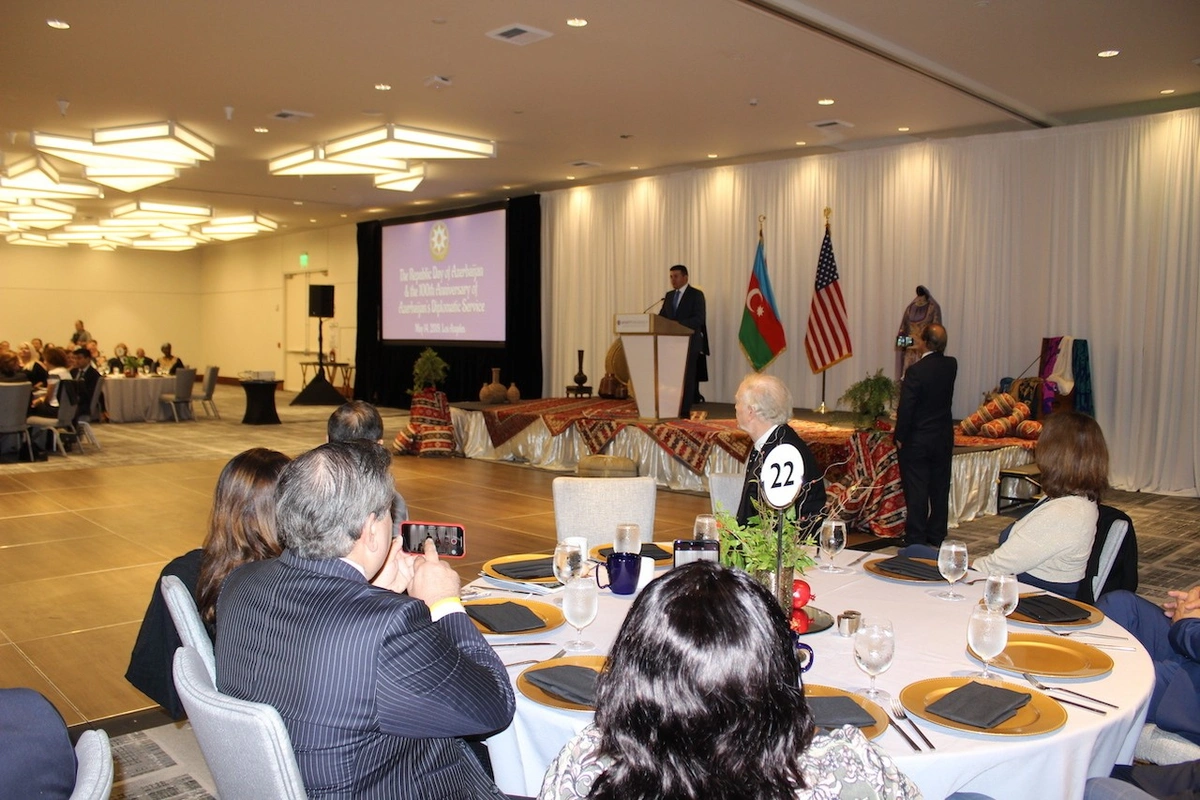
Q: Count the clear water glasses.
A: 9